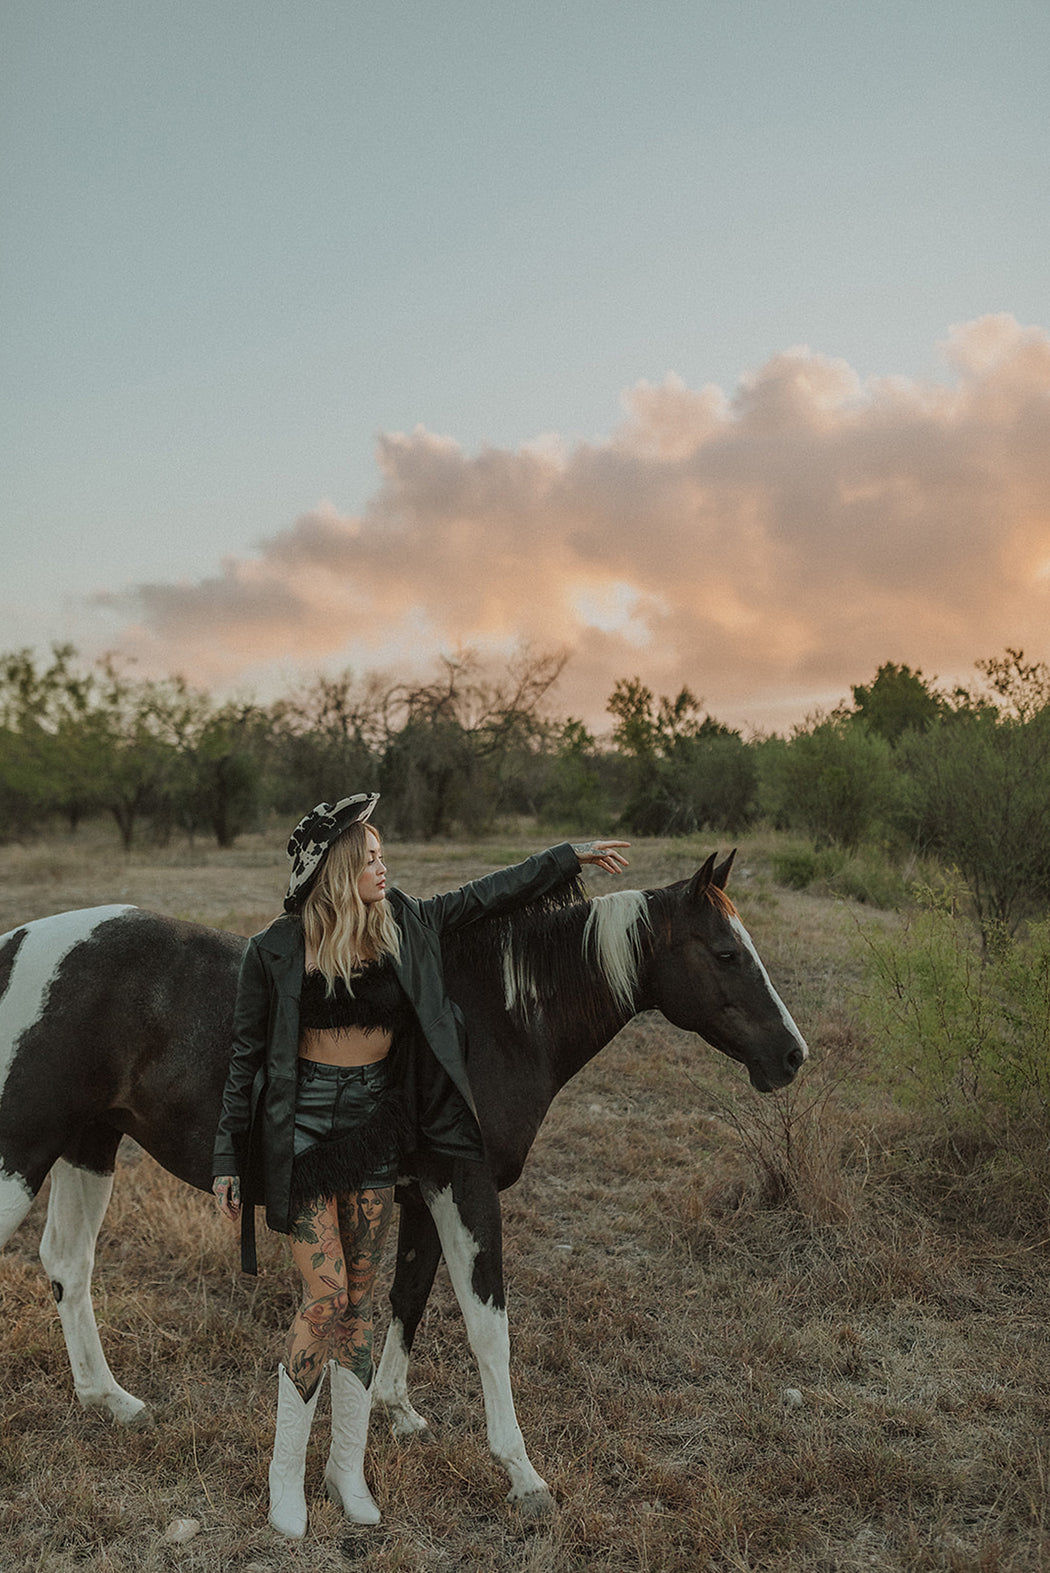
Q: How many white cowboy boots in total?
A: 2